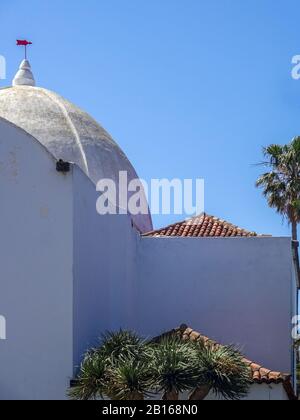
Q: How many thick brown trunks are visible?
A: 3